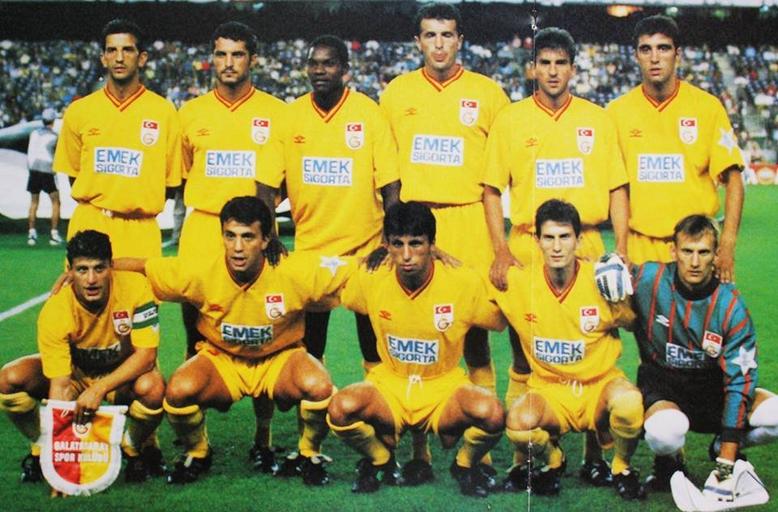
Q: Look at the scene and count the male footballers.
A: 11